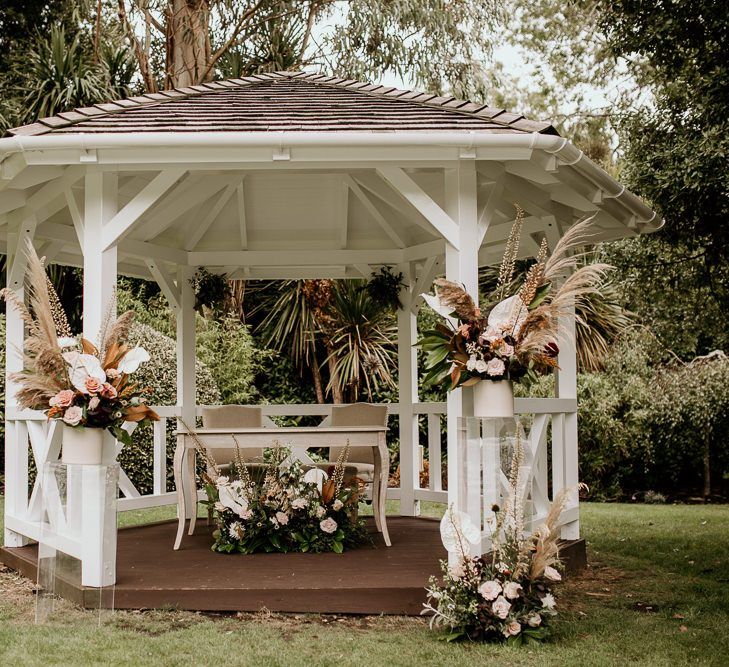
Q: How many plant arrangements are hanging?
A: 2